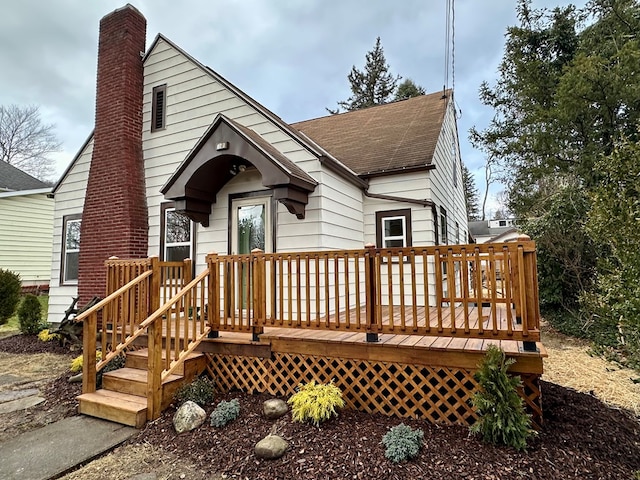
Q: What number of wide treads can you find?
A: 3